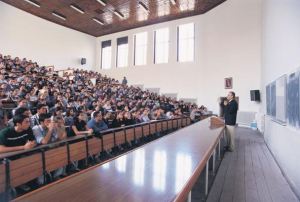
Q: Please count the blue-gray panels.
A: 3